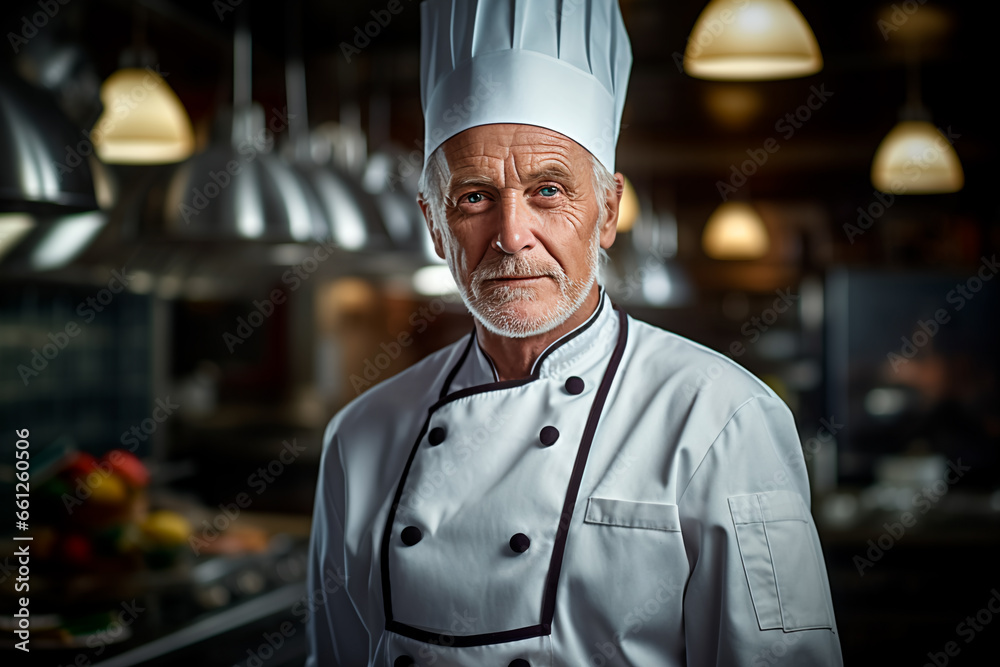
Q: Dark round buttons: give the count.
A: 7